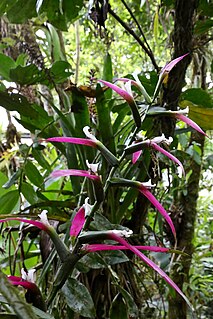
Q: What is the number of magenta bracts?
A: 14